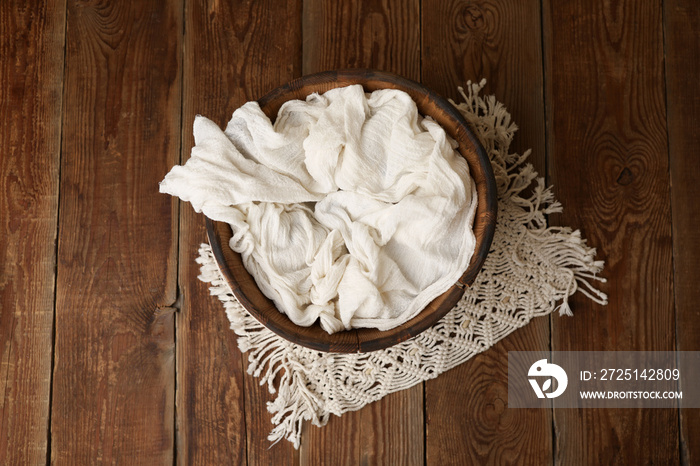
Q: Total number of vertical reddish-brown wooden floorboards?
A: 7